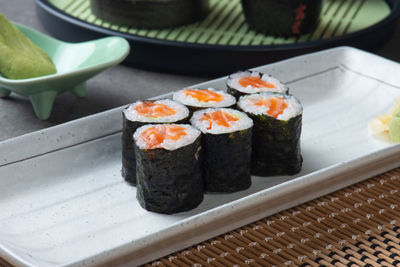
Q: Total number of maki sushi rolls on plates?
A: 6